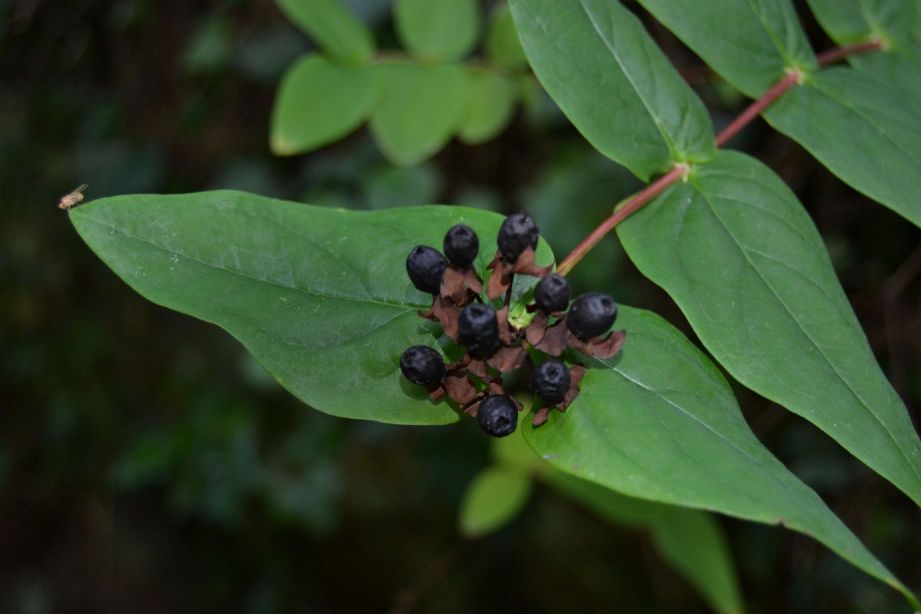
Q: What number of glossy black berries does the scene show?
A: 9